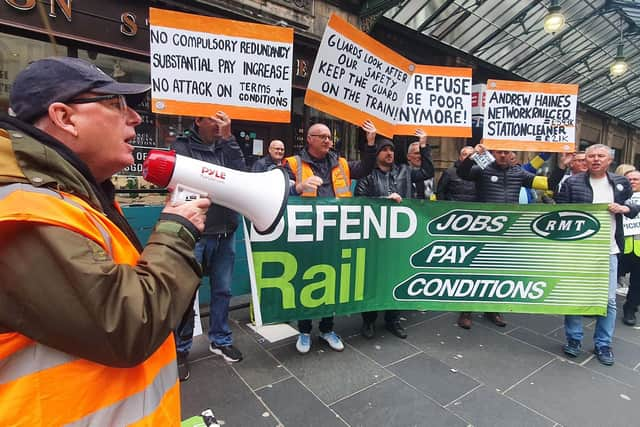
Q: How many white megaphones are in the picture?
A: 1